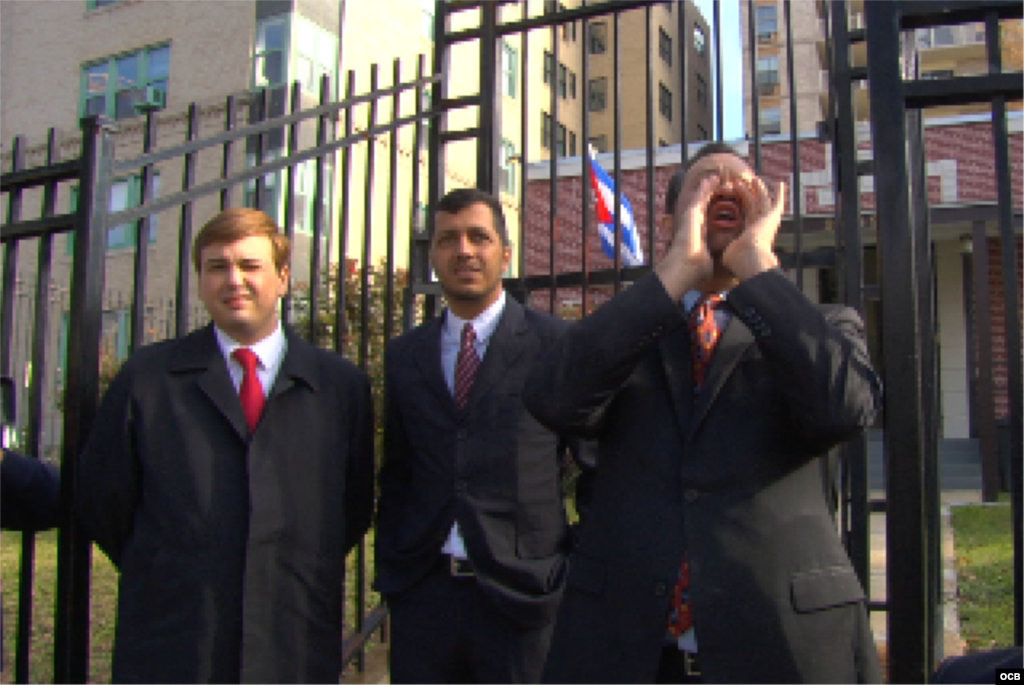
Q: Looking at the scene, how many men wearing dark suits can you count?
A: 3